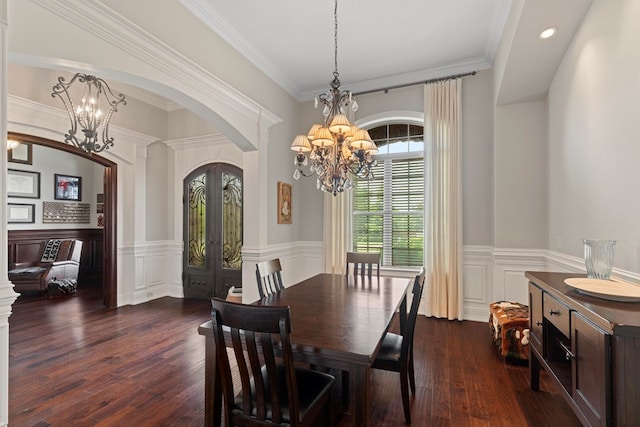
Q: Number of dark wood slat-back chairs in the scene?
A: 4